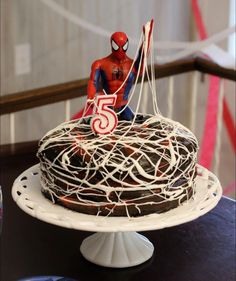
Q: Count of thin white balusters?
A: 6